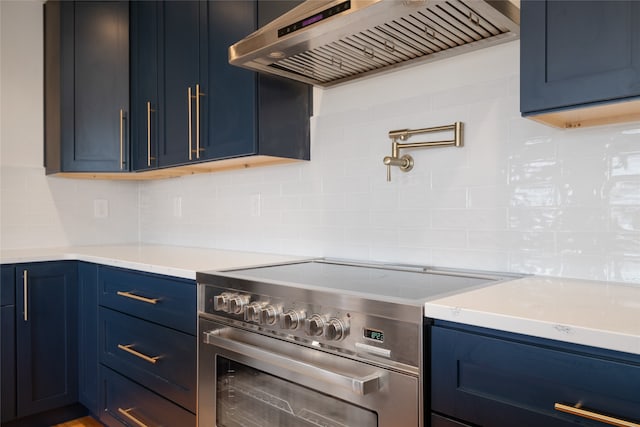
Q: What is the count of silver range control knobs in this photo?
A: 7